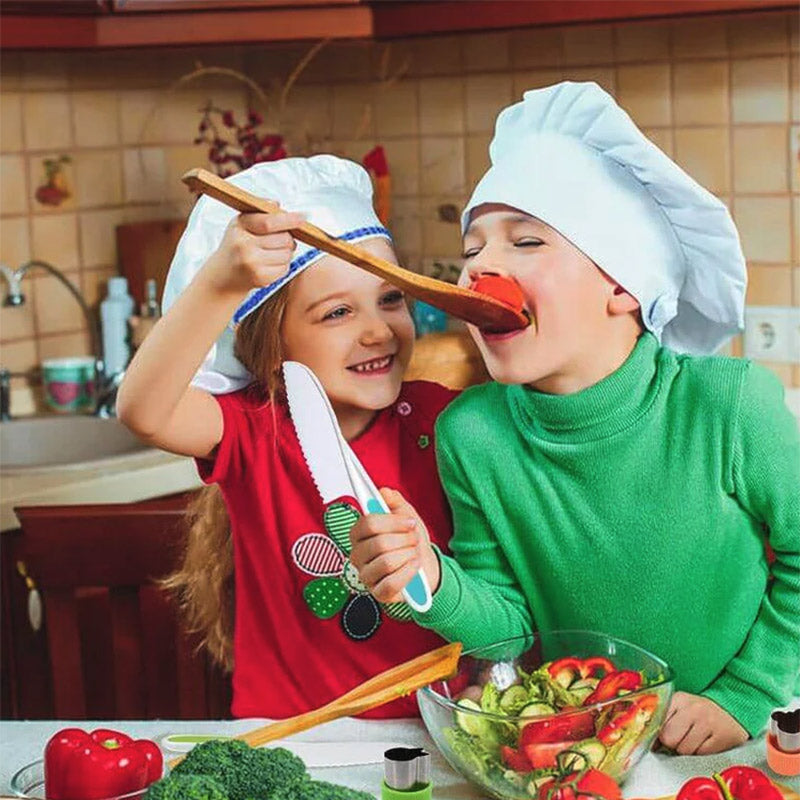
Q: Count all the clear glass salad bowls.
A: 1